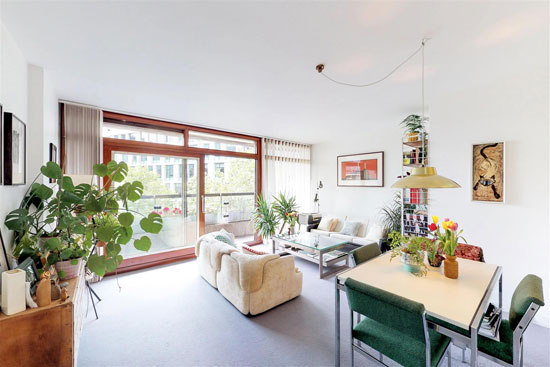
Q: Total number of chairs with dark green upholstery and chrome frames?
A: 3